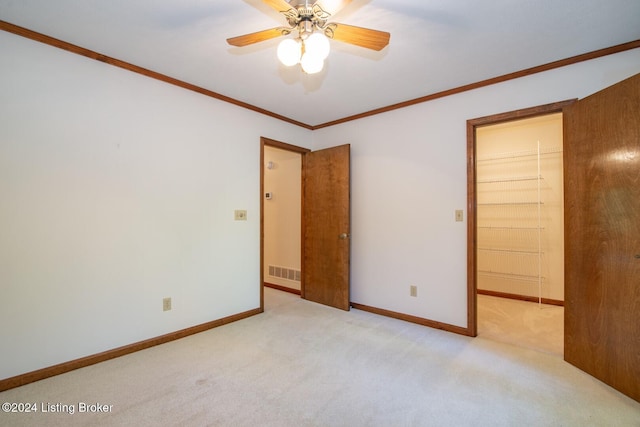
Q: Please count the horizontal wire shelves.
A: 6